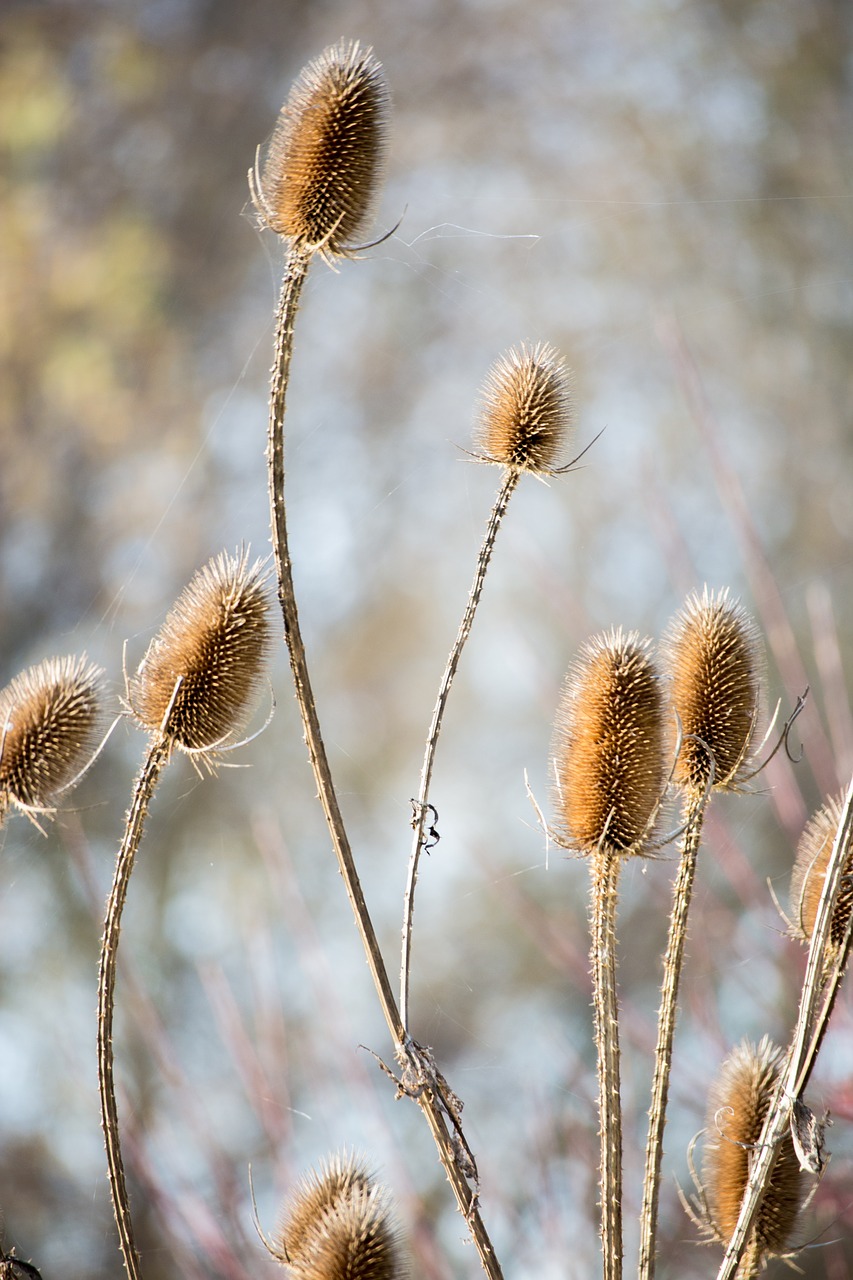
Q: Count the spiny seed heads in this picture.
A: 10